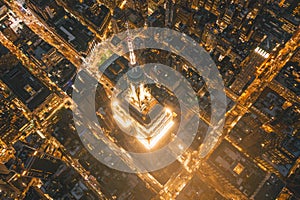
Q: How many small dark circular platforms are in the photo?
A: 1